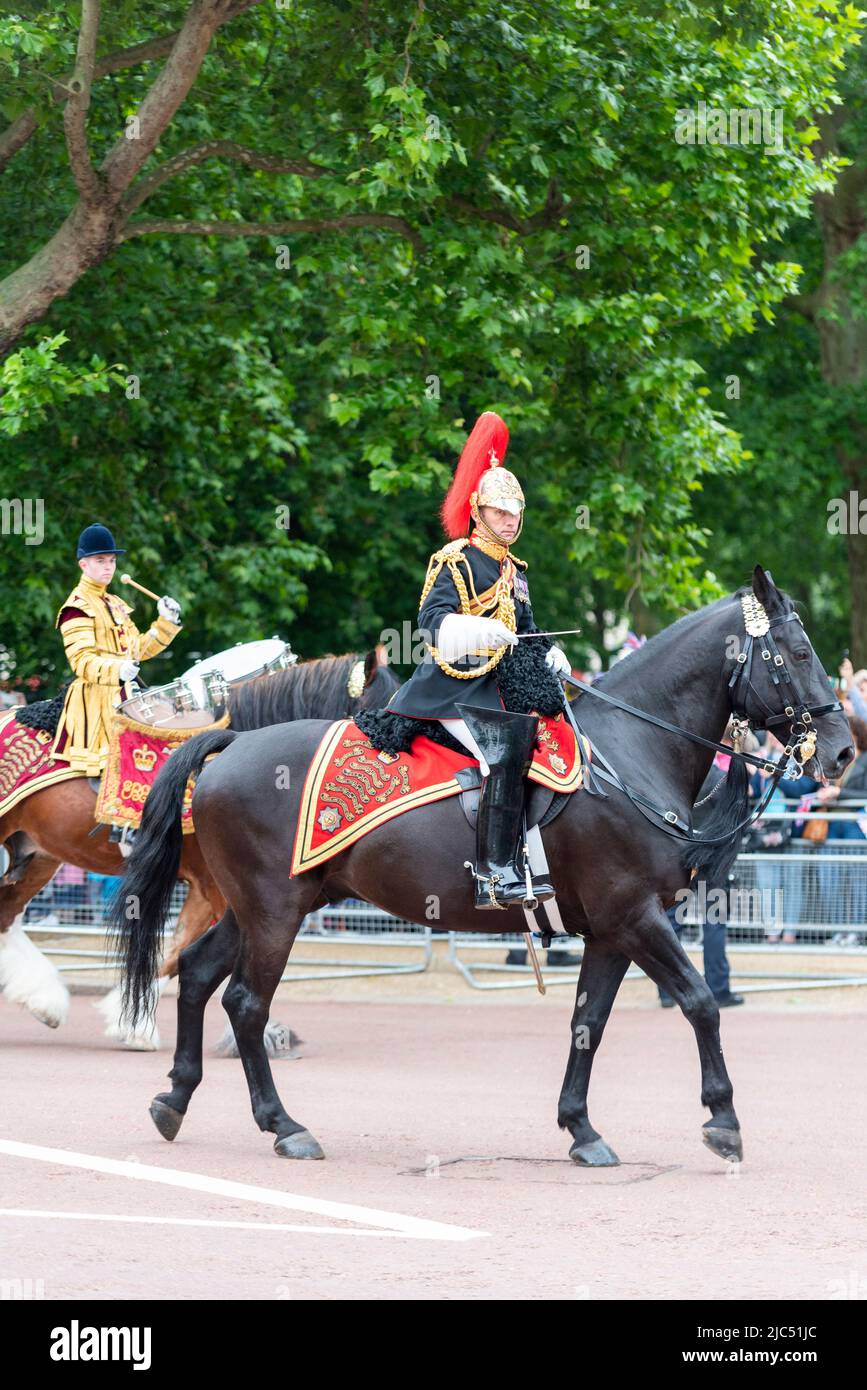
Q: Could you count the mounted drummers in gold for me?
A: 1